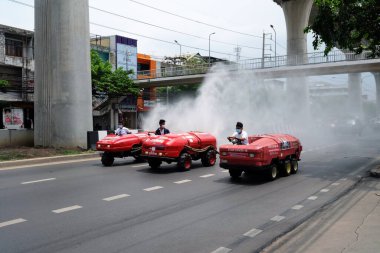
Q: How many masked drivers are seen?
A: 3